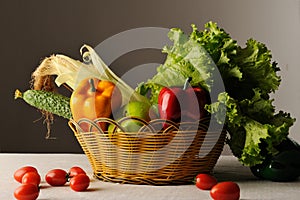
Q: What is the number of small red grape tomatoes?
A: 8